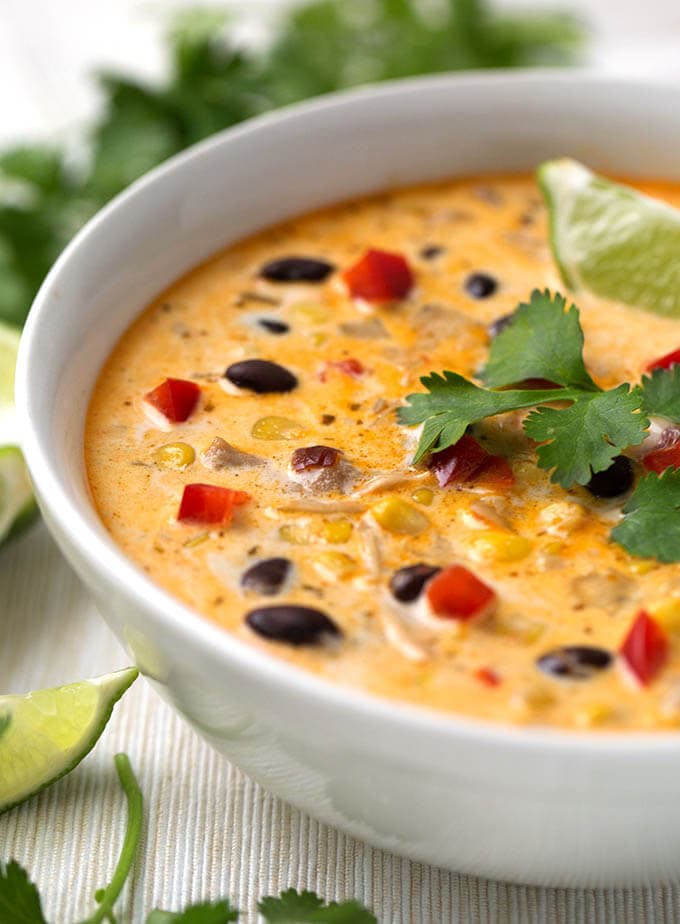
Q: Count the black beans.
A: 11